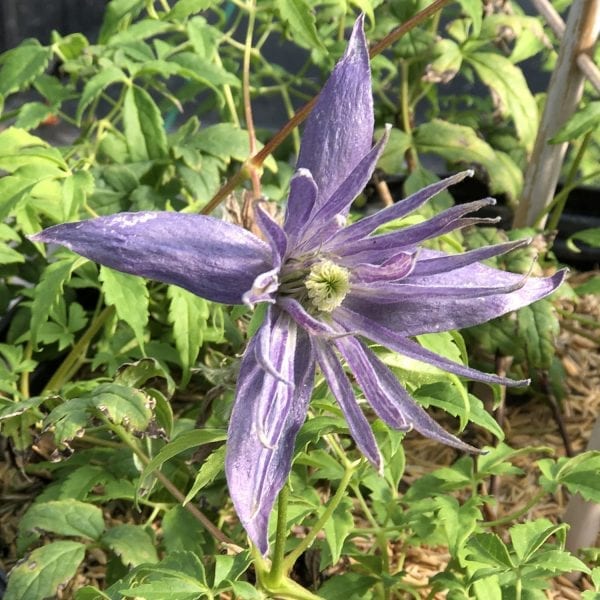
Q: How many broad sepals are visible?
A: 4